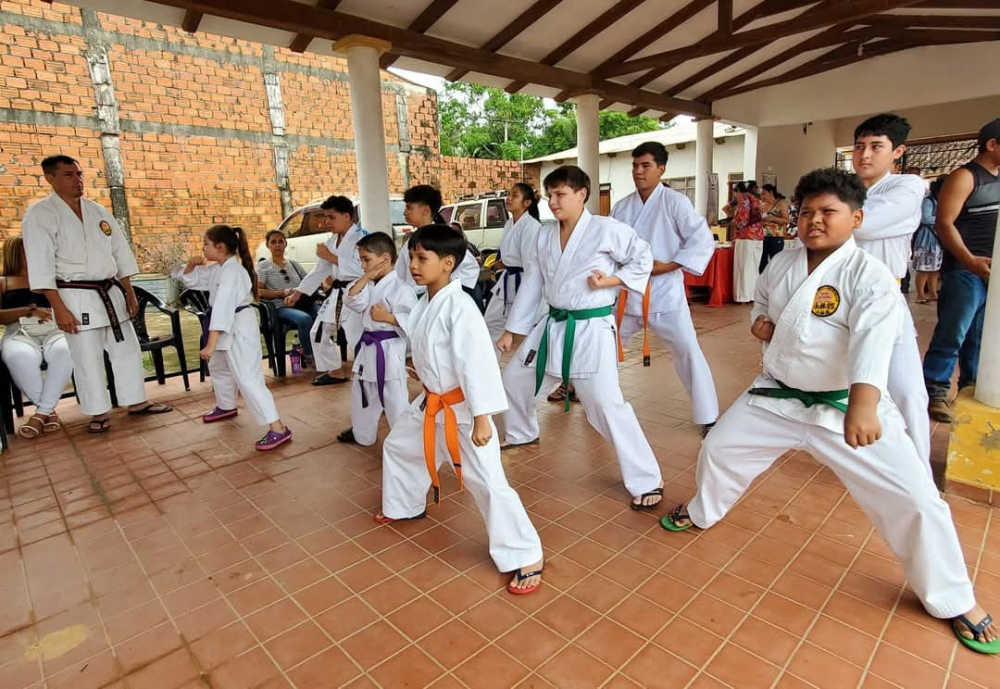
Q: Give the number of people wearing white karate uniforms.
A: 11